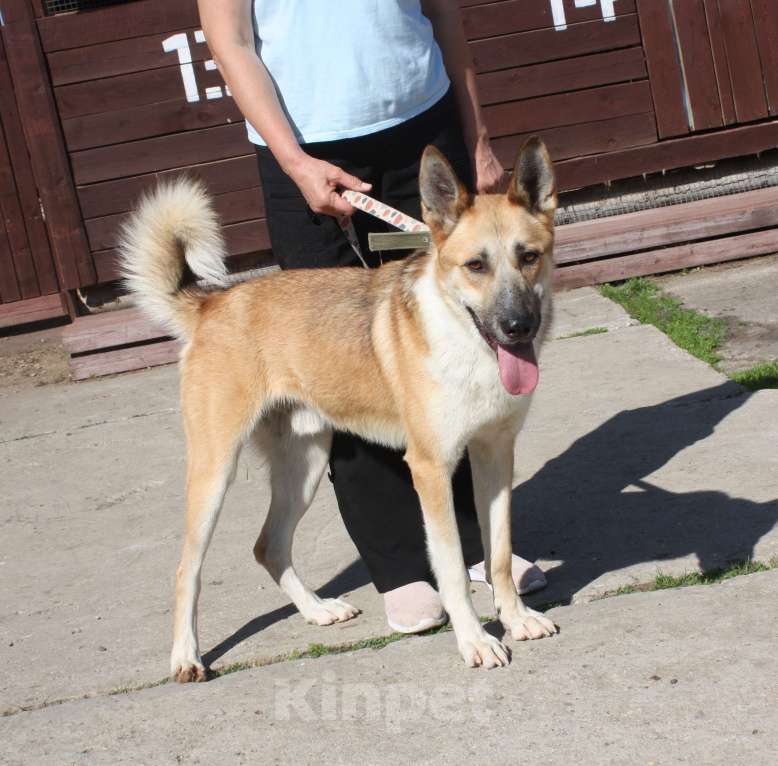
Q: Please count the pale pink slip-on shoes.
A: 2